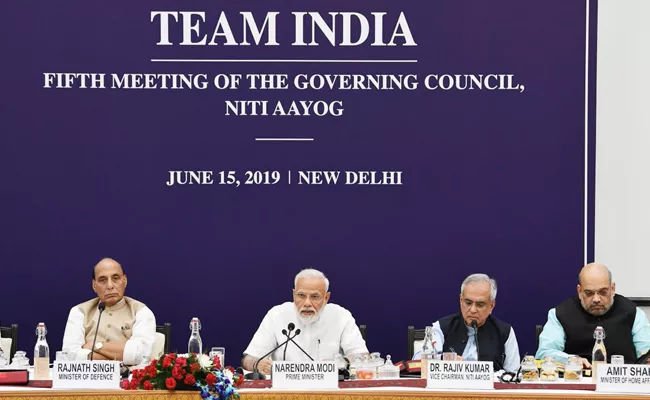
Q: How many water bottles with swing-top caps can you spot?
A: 4